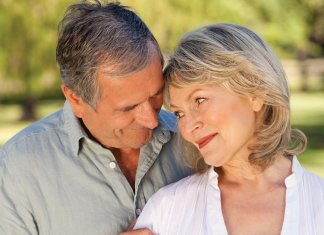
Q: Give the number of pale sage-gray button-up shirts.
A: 1